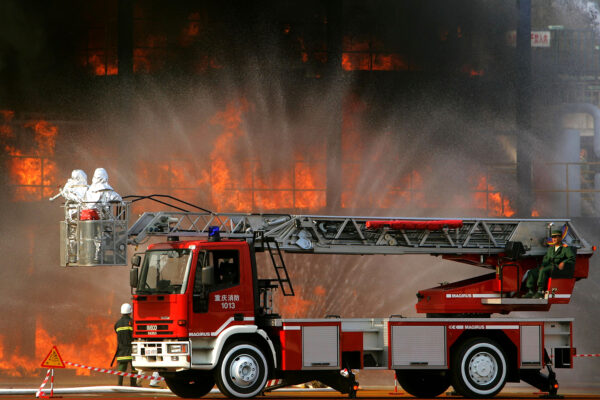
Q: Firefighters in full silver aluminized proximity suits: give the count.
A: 2